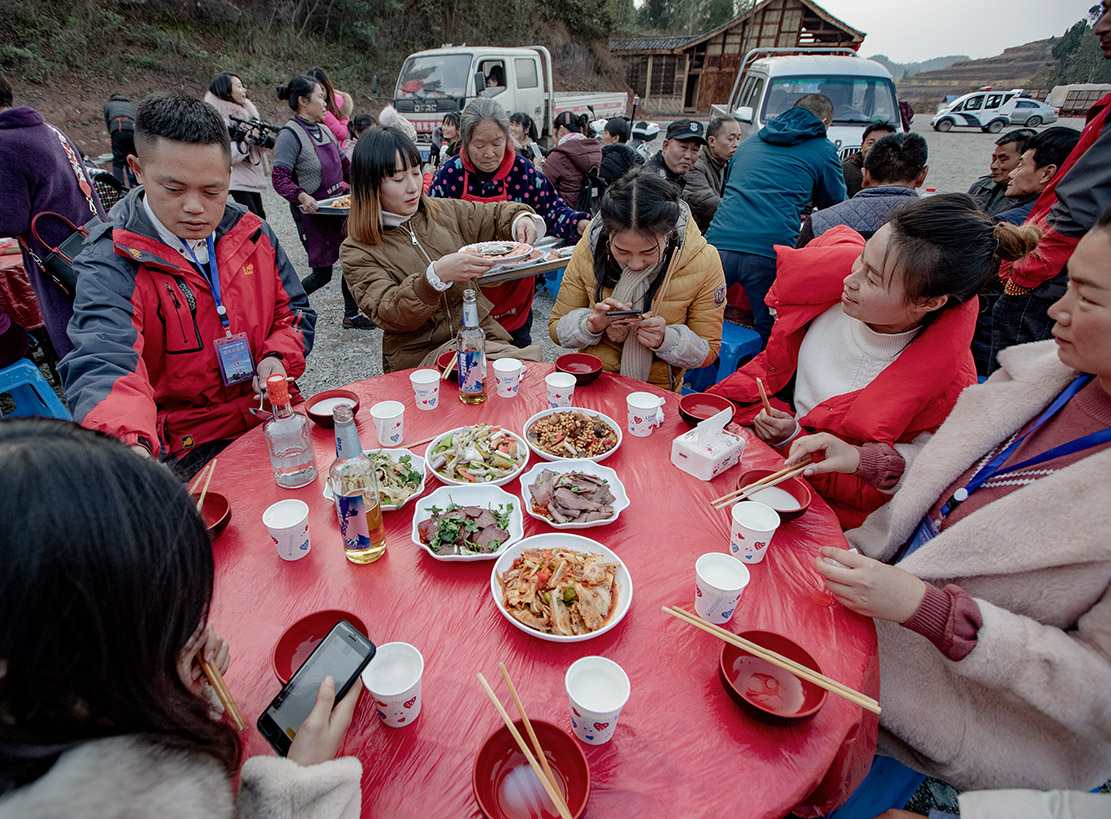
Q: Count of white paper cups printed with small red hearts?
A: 10